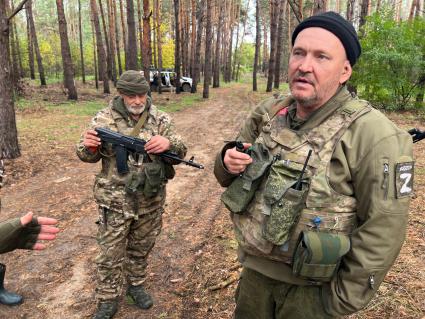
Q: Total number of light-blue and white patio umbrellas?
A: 0